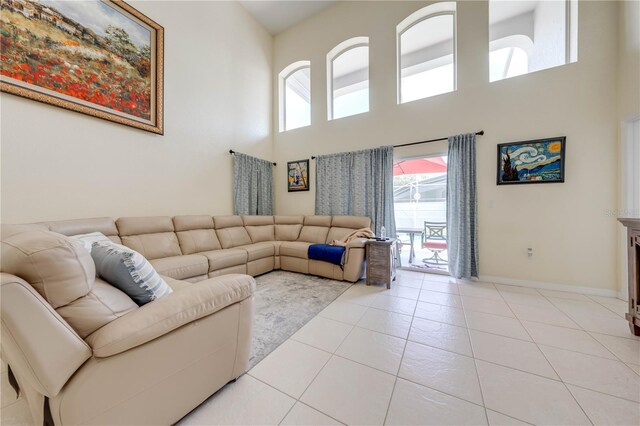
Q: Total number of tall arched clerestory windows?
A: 4